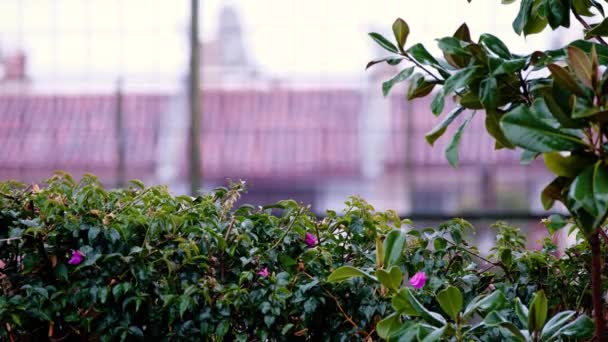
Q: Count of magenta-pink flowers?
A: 4